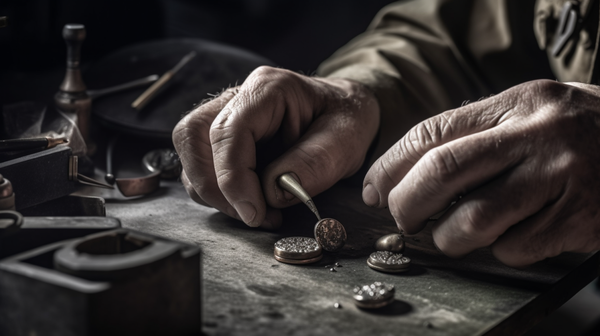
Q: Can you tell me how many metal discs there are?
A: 4